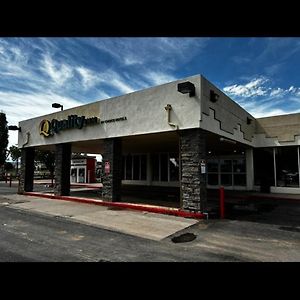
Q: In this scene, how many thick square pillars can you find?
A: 4